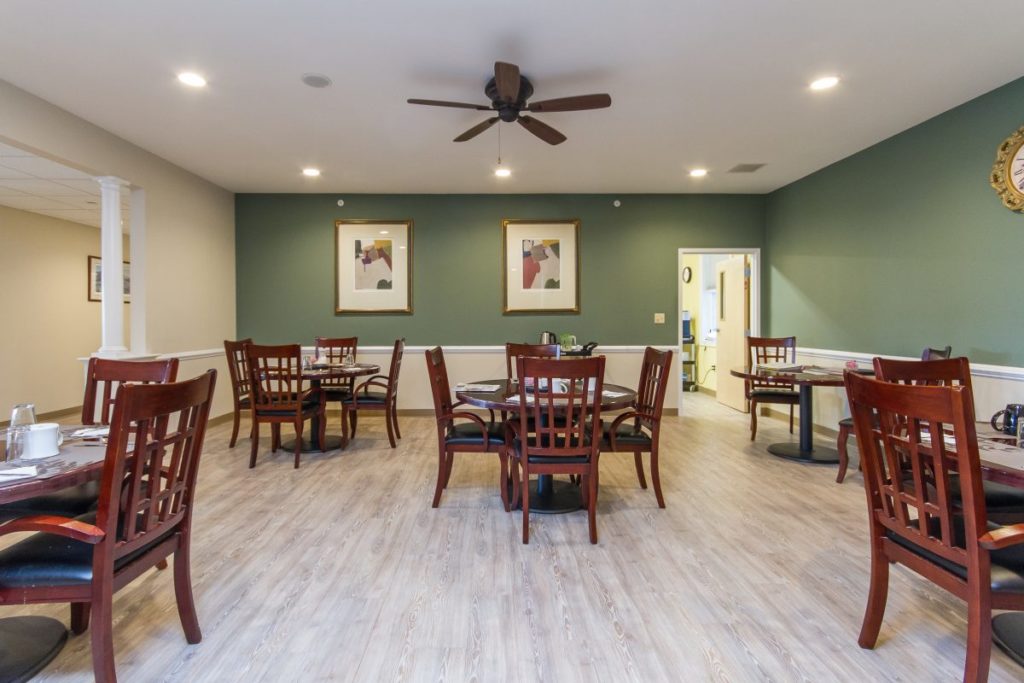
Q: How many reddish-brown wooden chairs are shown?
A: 14